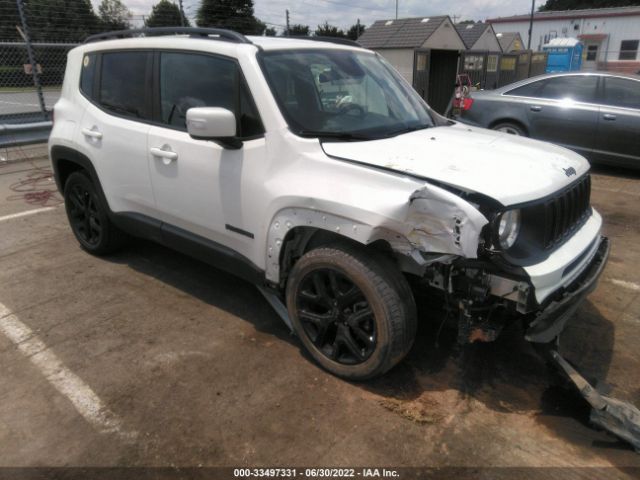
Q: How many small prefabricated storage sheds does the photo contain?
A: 3